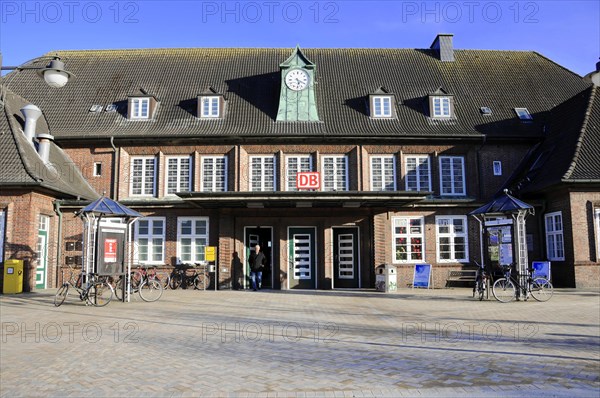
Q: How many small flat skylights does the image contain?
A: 4